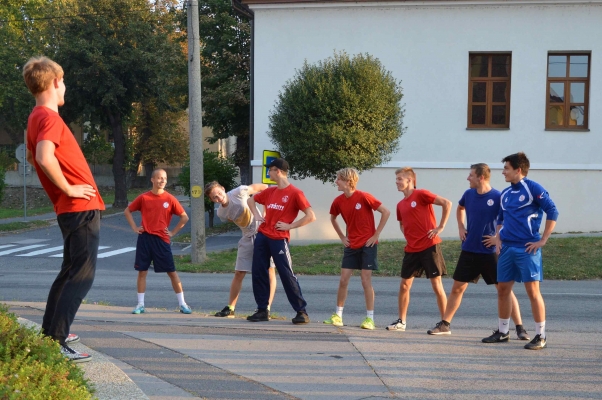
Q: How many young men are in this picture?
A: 8